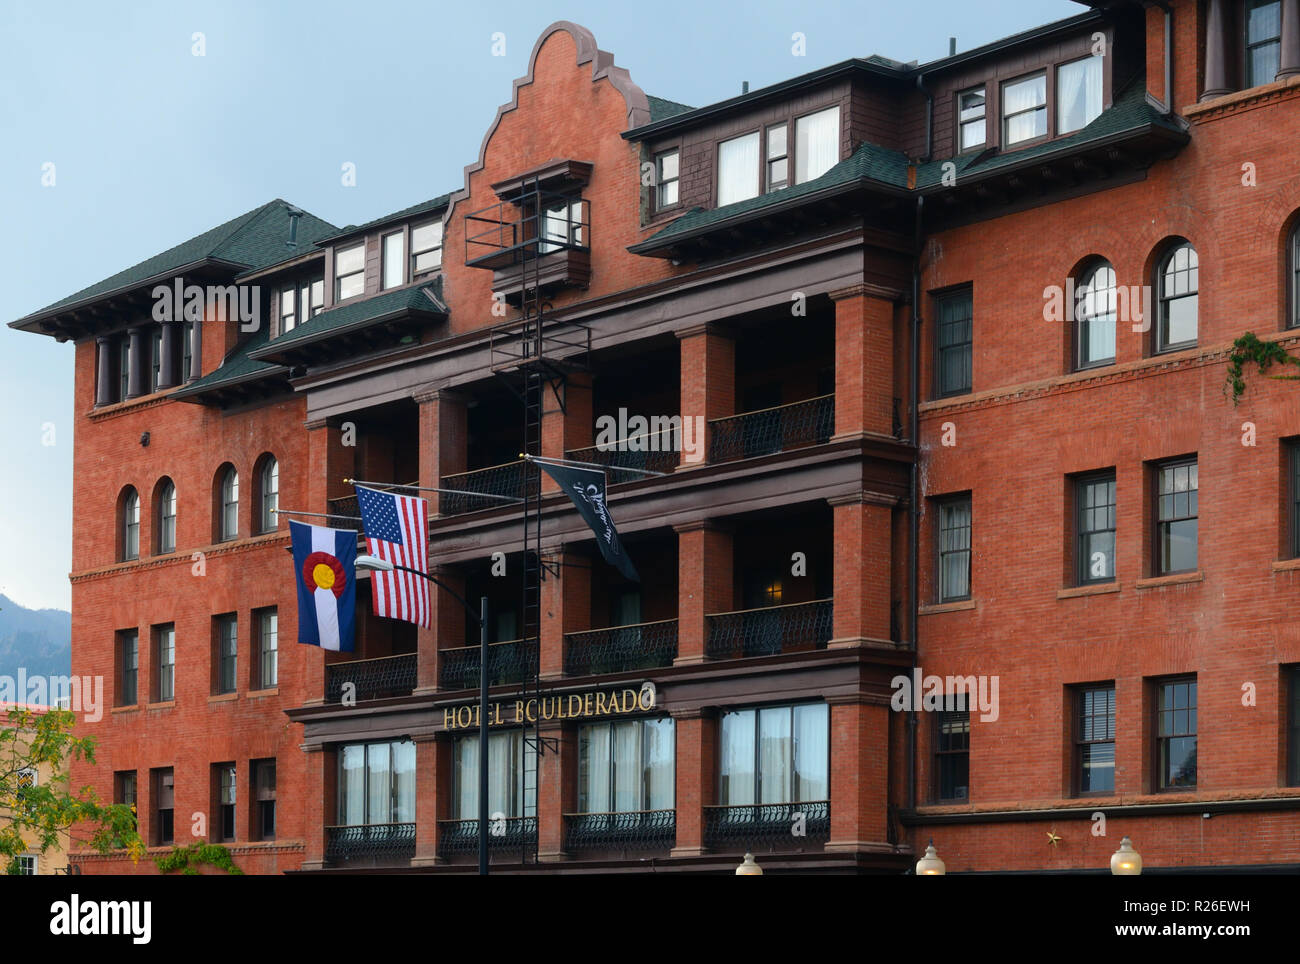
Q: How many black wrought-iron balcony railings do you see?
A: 12